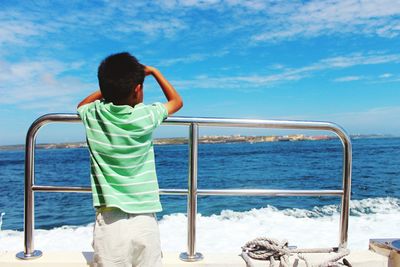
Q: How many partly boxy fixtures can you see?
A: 1